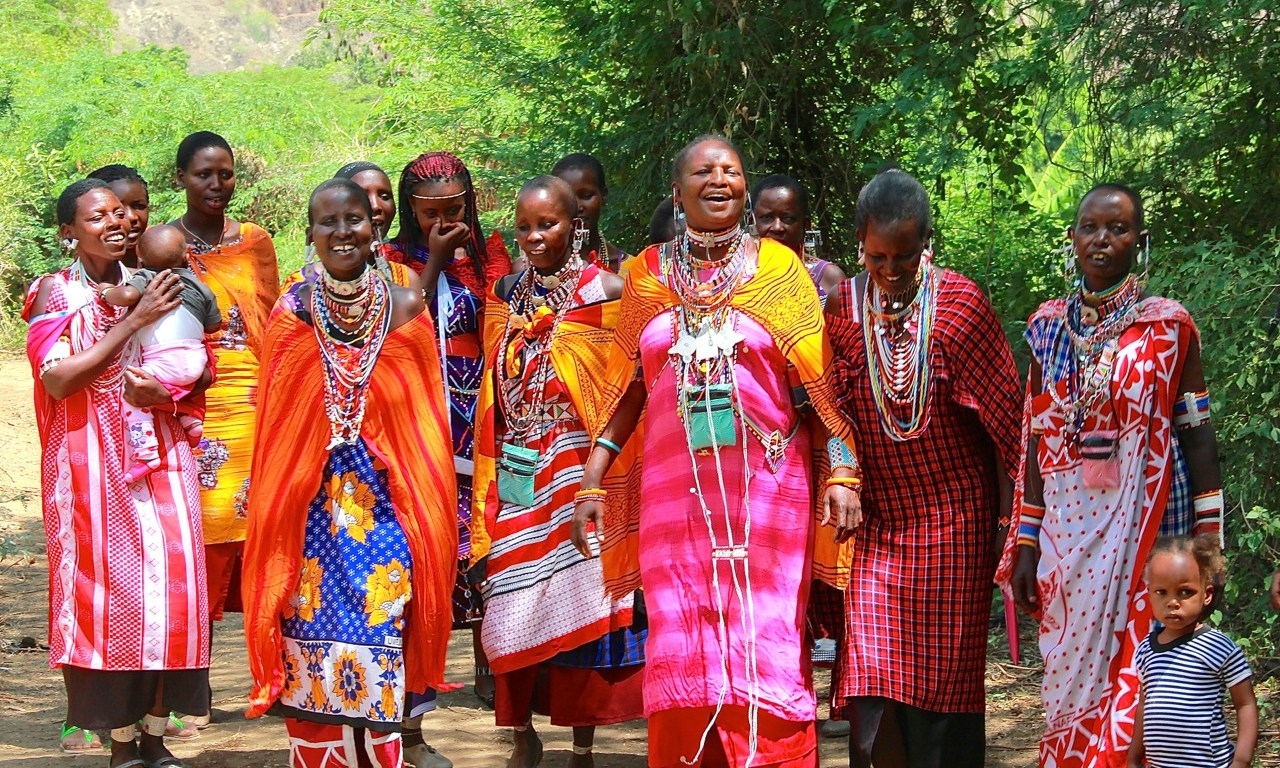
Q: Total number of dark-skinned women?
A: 13